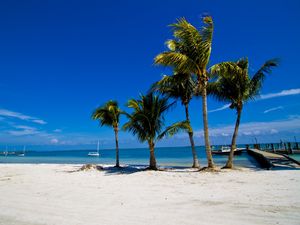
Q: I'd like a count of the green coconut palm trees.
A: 5